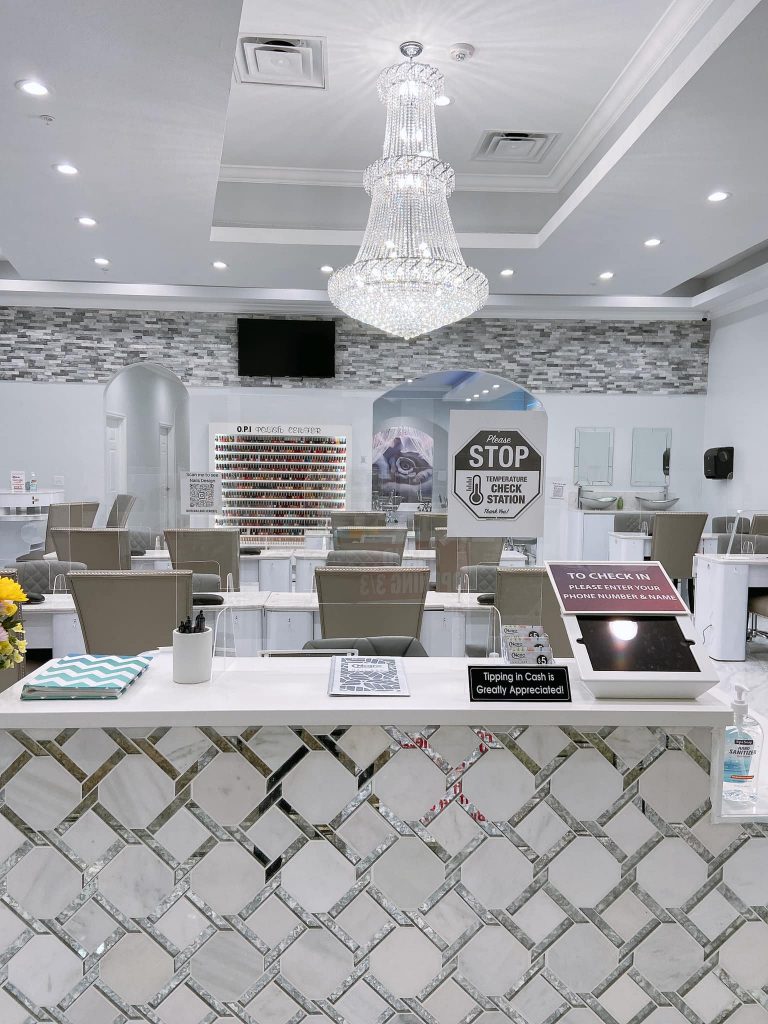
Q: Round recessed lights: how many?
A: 11